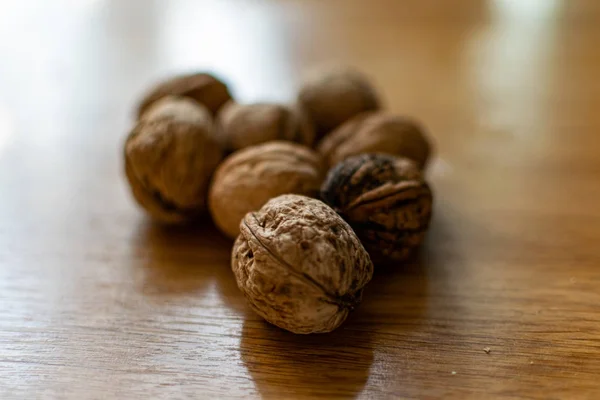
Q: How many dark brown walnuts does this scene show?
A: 1